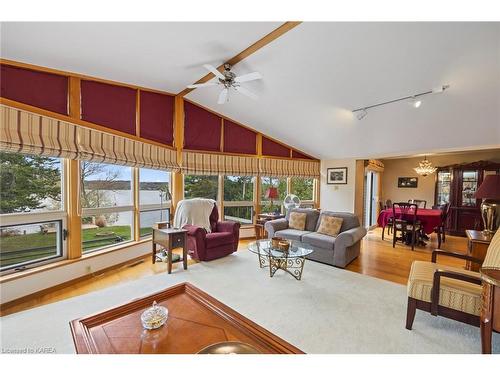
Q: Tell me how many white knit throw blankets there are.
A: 1